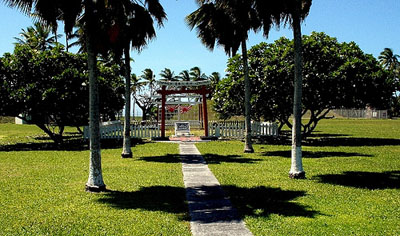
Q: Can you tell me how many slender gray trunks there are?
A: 4